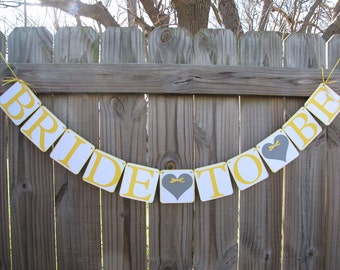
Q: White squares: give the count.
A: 11